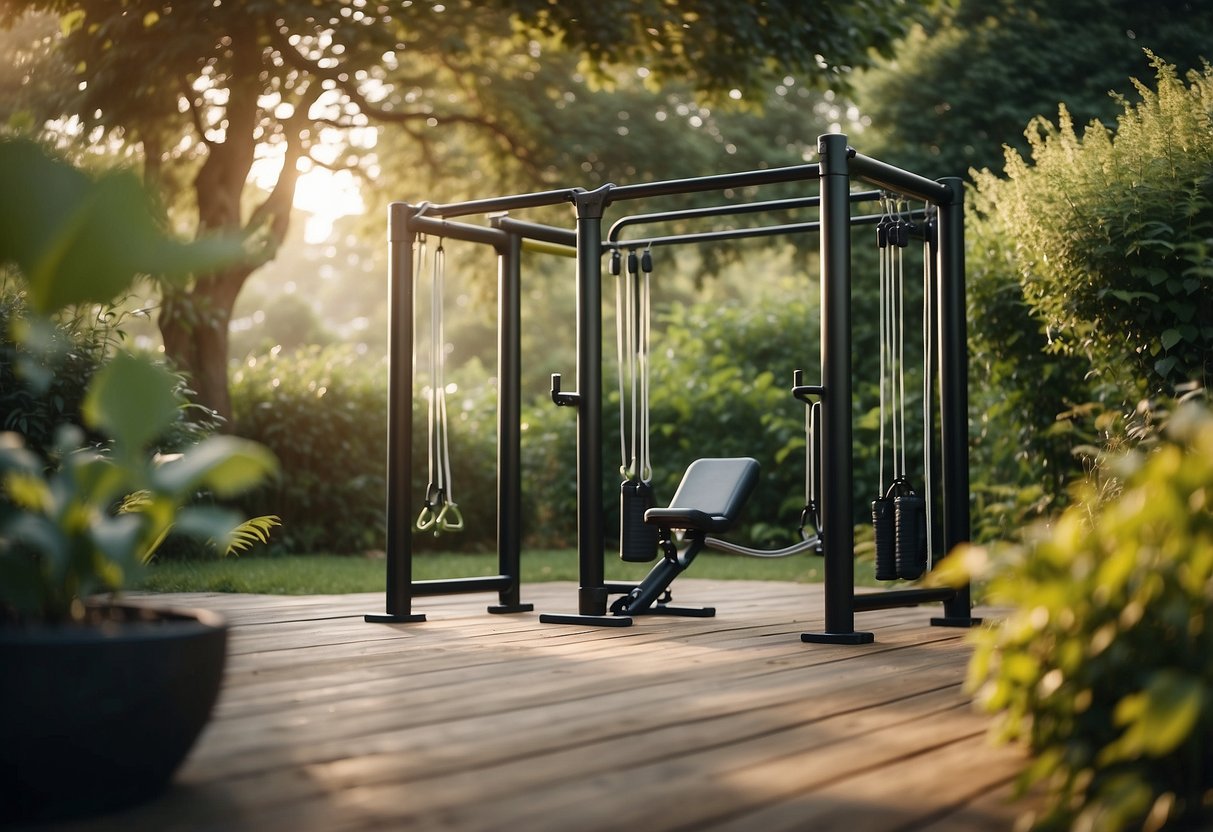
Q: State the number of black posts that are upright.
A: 5